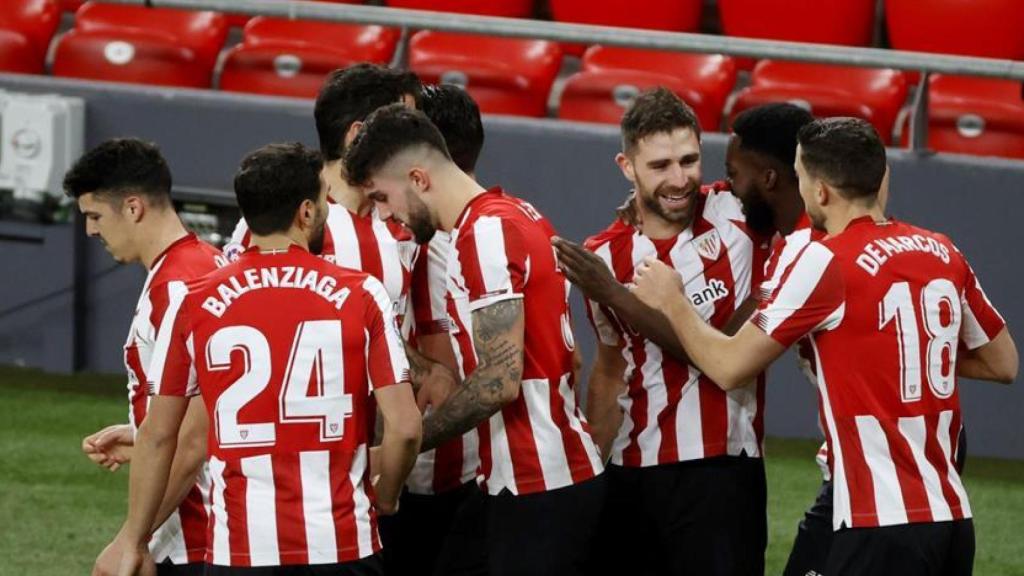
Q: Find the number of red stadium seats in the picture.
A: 11